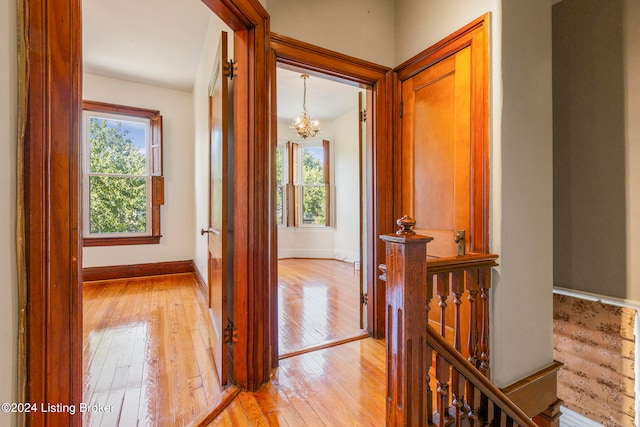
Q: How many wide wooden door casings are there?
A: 3